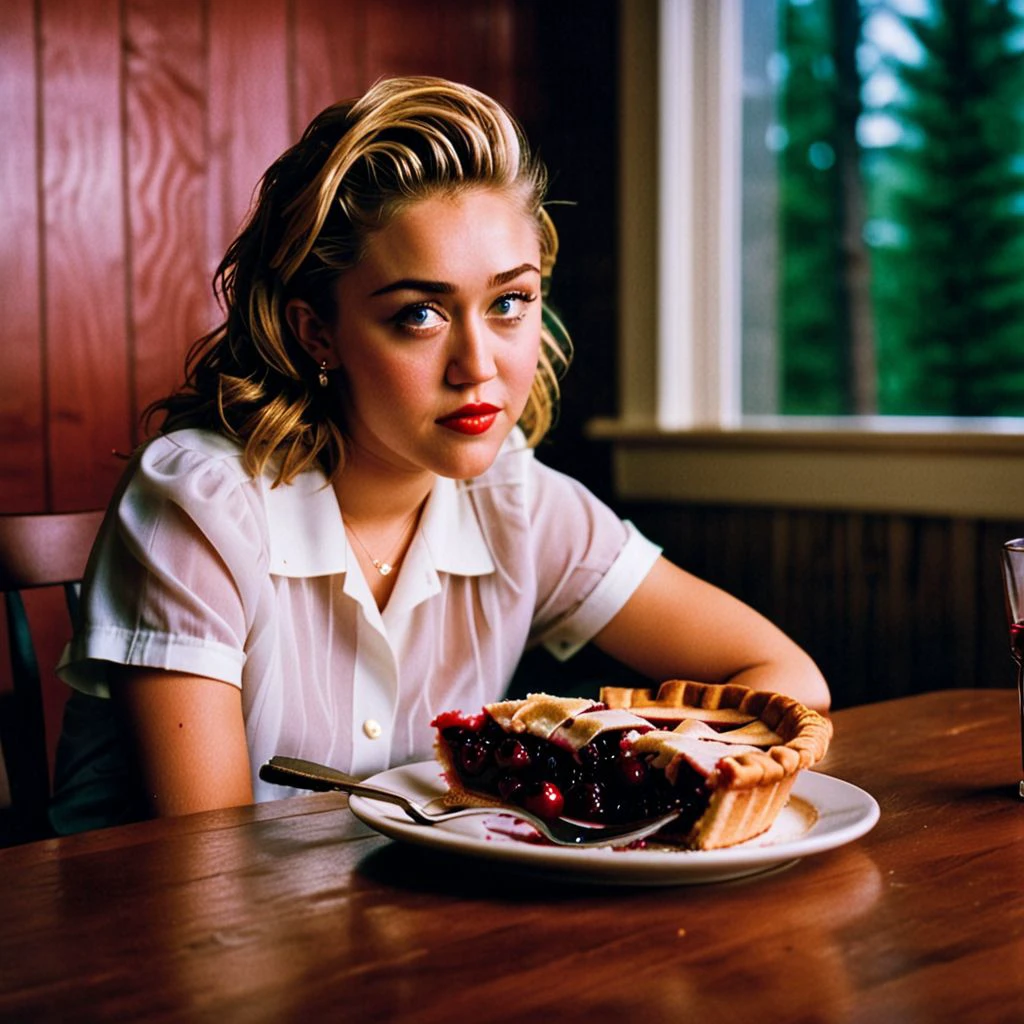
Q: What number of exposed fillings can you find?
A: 1